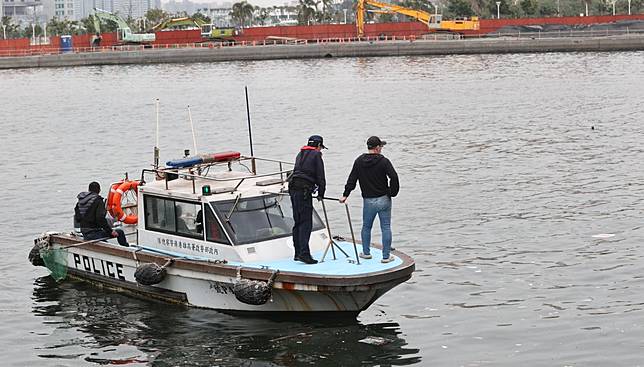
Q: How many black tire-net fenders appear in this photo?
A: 3